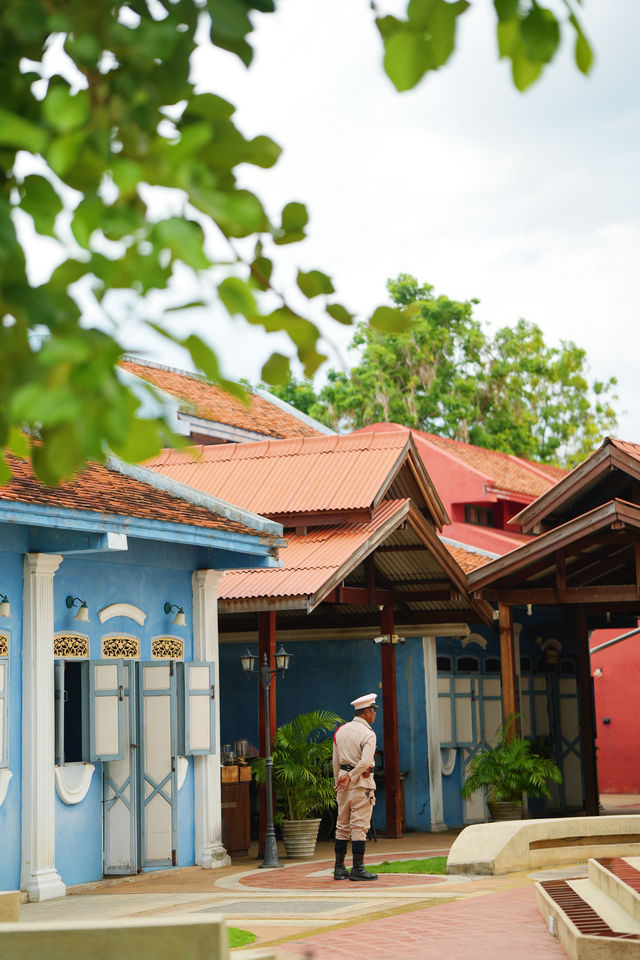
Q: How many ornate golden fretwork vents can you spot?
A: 4